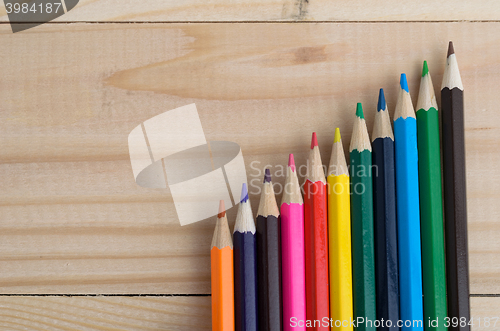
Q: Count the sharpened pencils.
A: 11